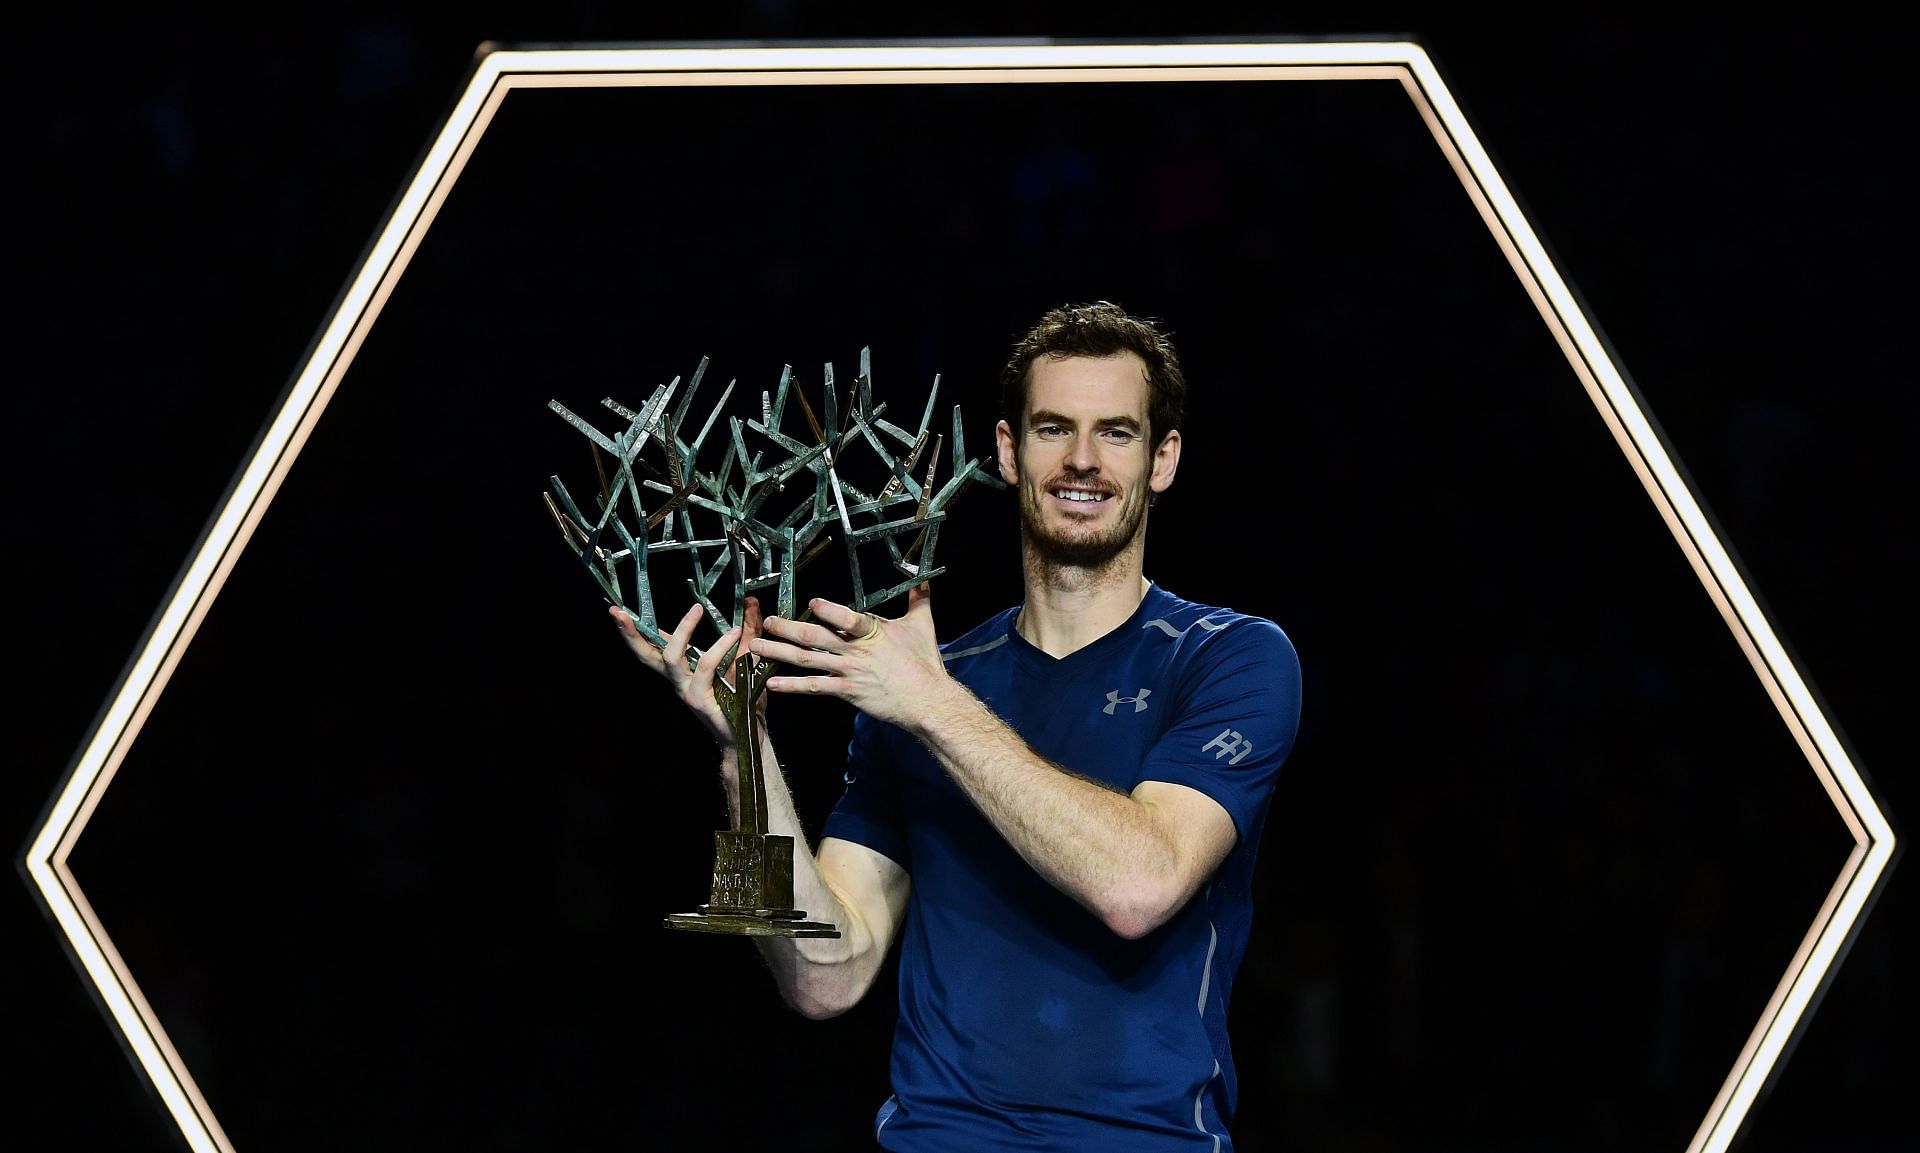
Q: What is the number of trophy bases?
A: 1